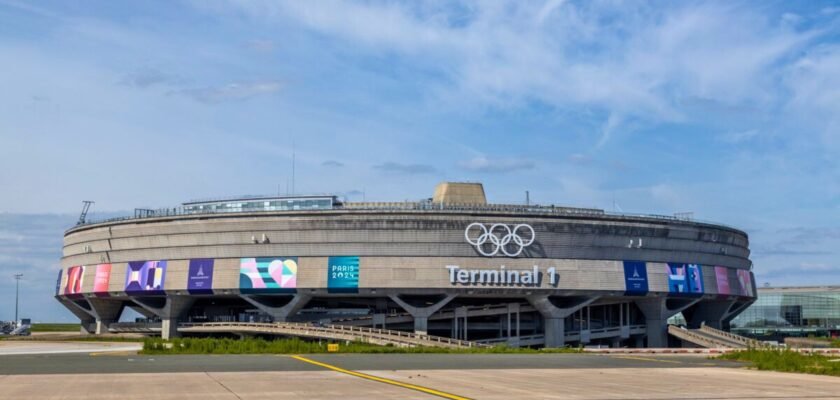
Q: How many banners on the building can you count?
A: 11